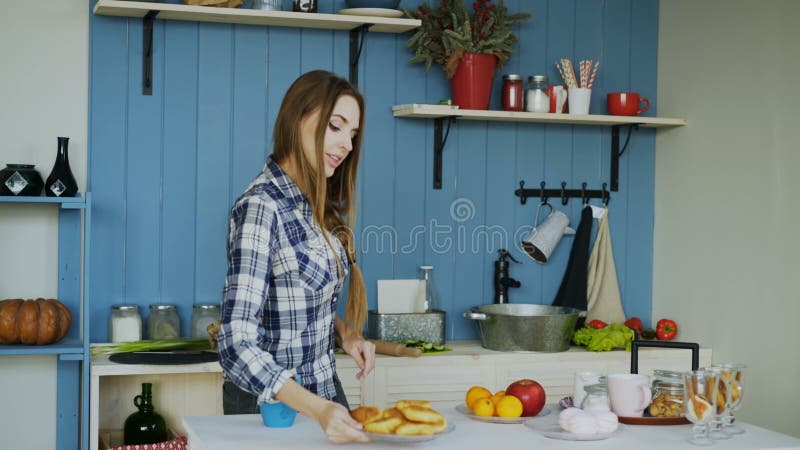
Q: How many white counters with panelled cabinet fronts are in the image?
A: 1